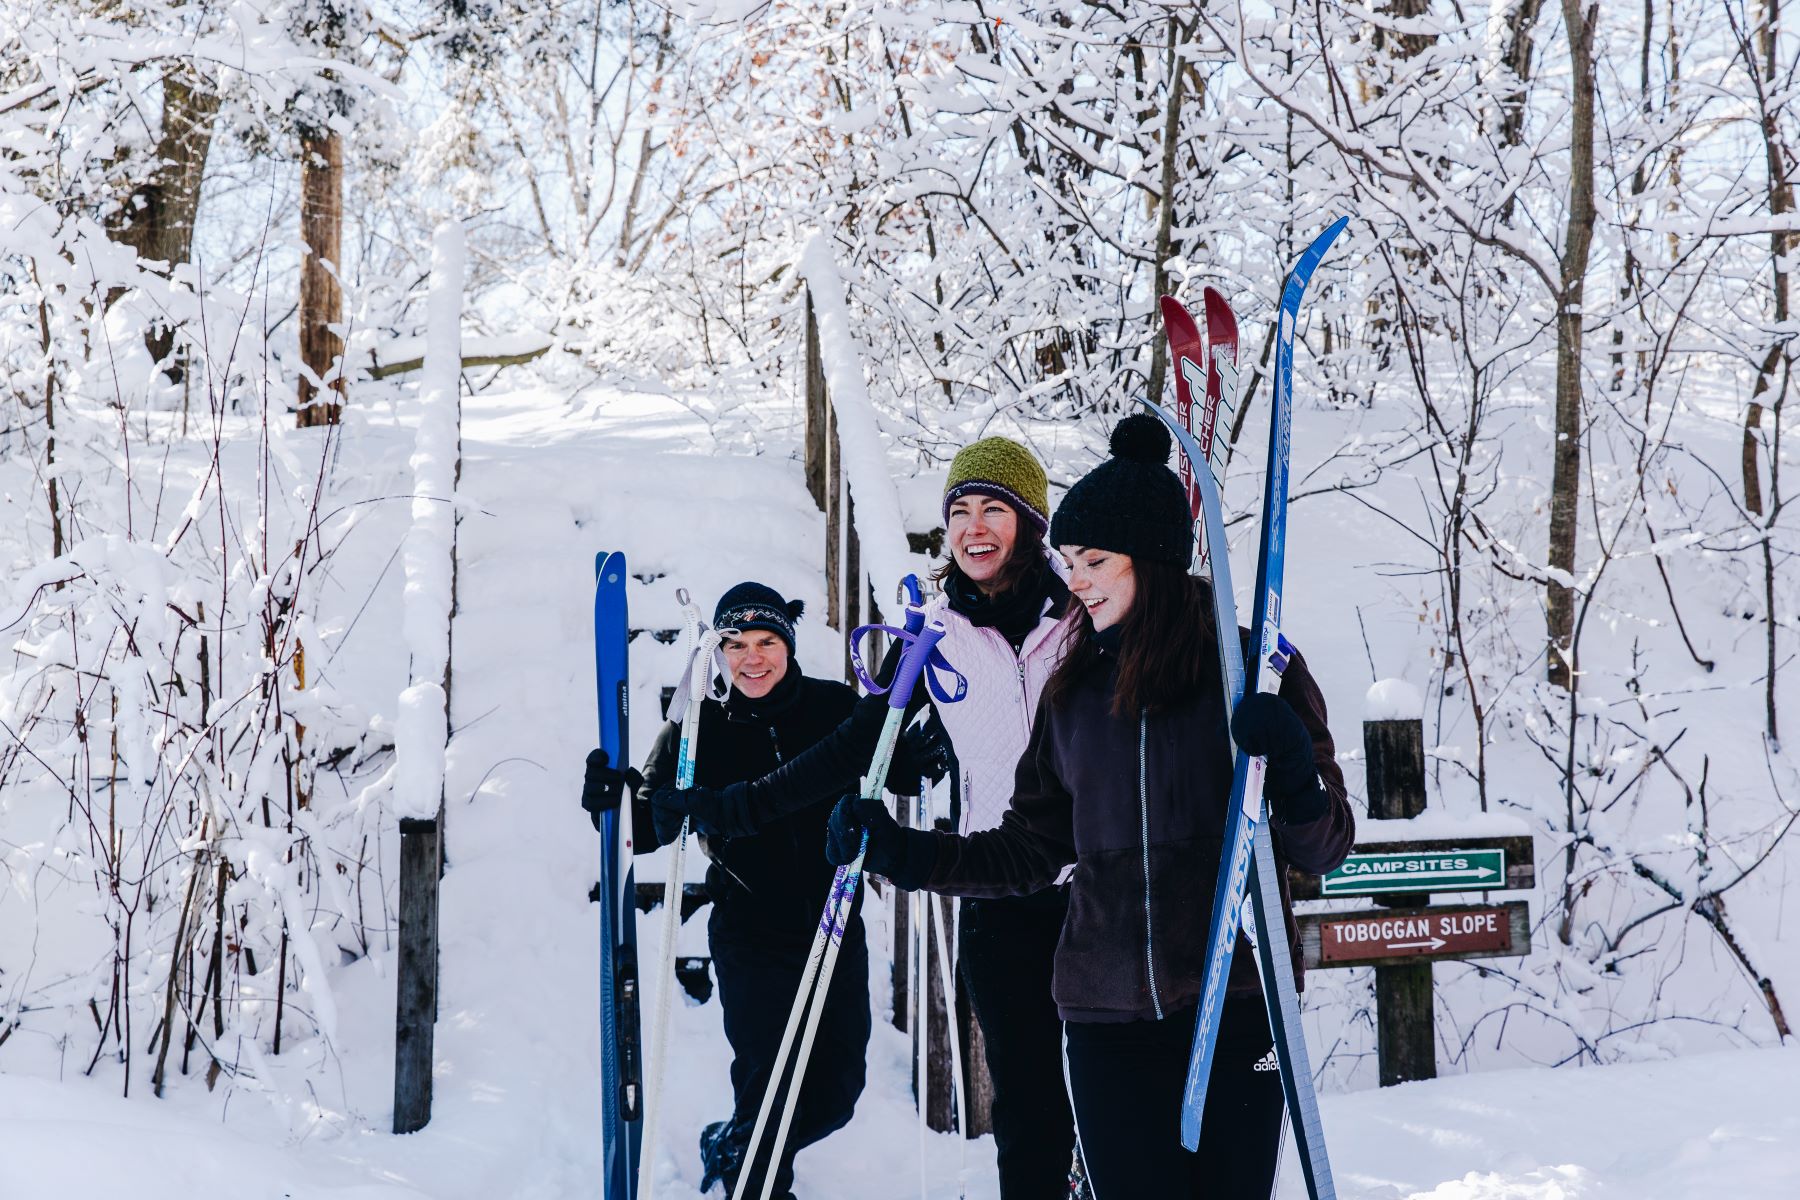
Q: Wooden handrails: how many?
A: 2